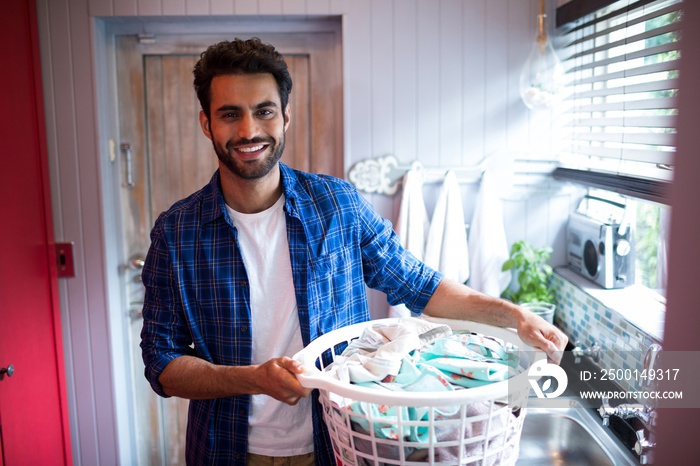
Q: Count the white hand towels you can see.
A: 3